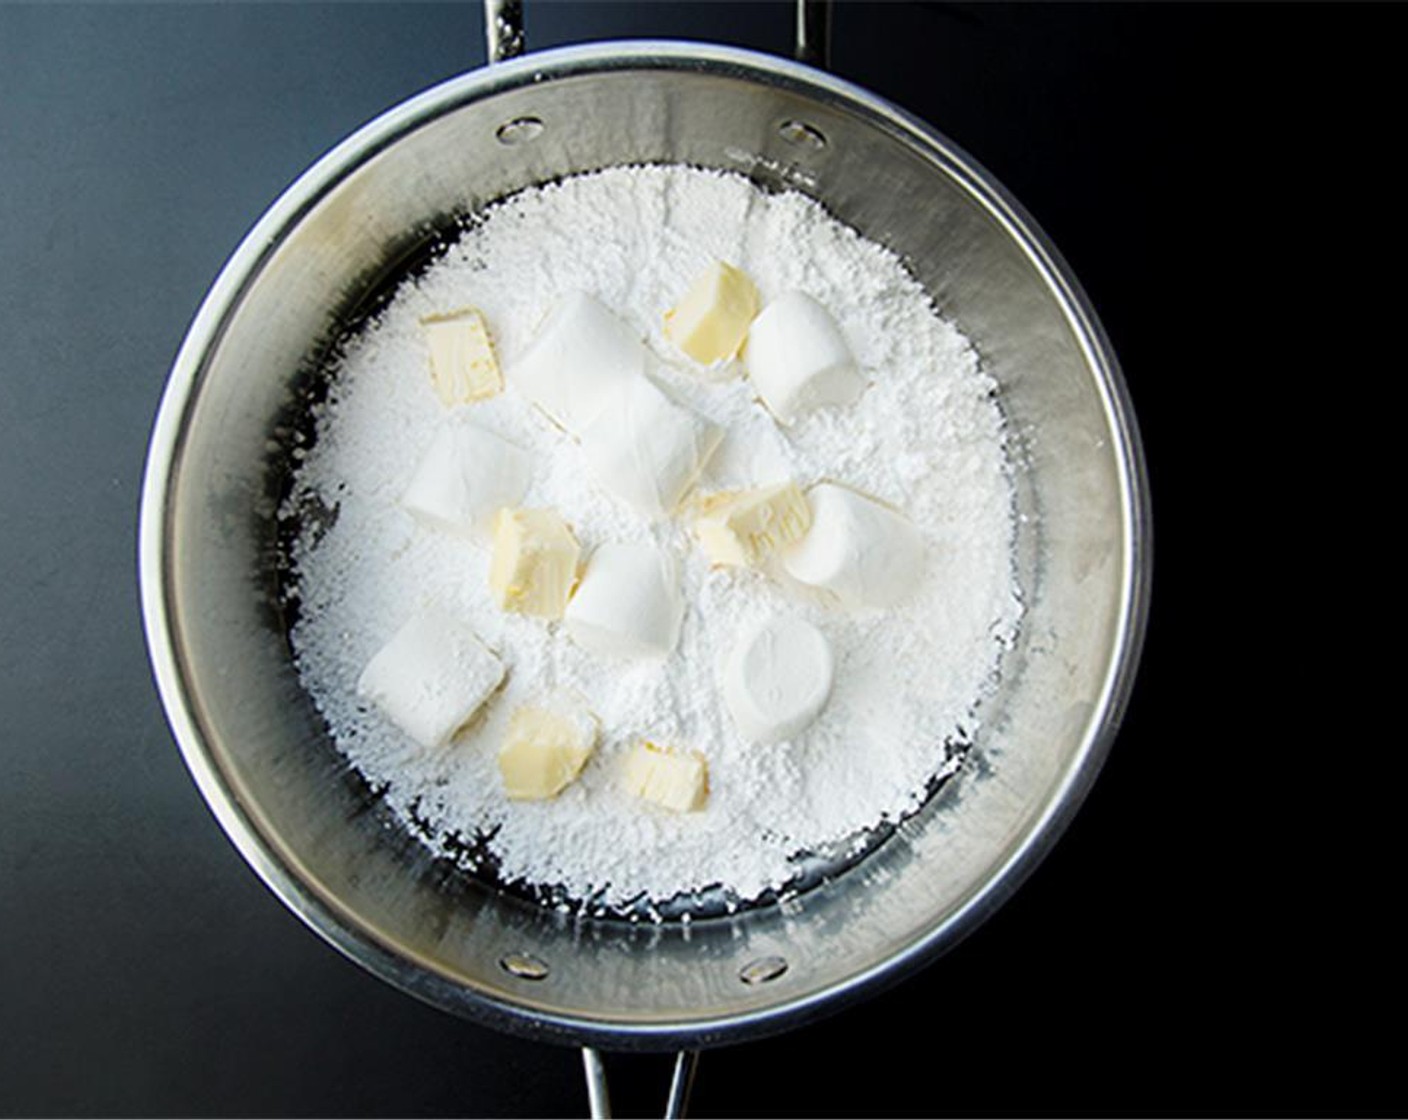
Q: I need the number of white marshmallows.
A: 8